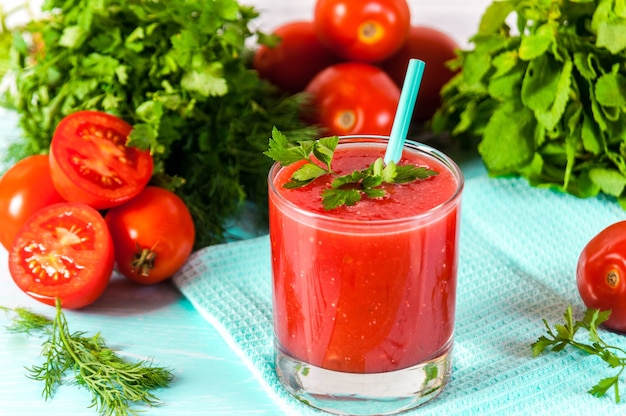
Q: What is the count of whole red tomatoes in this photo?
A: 7